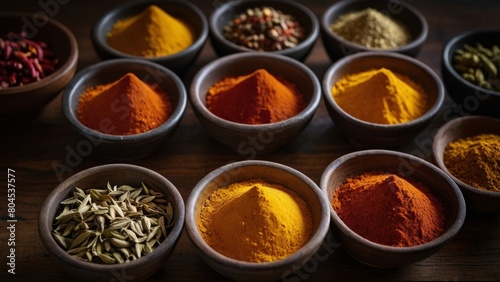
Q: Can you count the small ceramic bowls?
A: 12